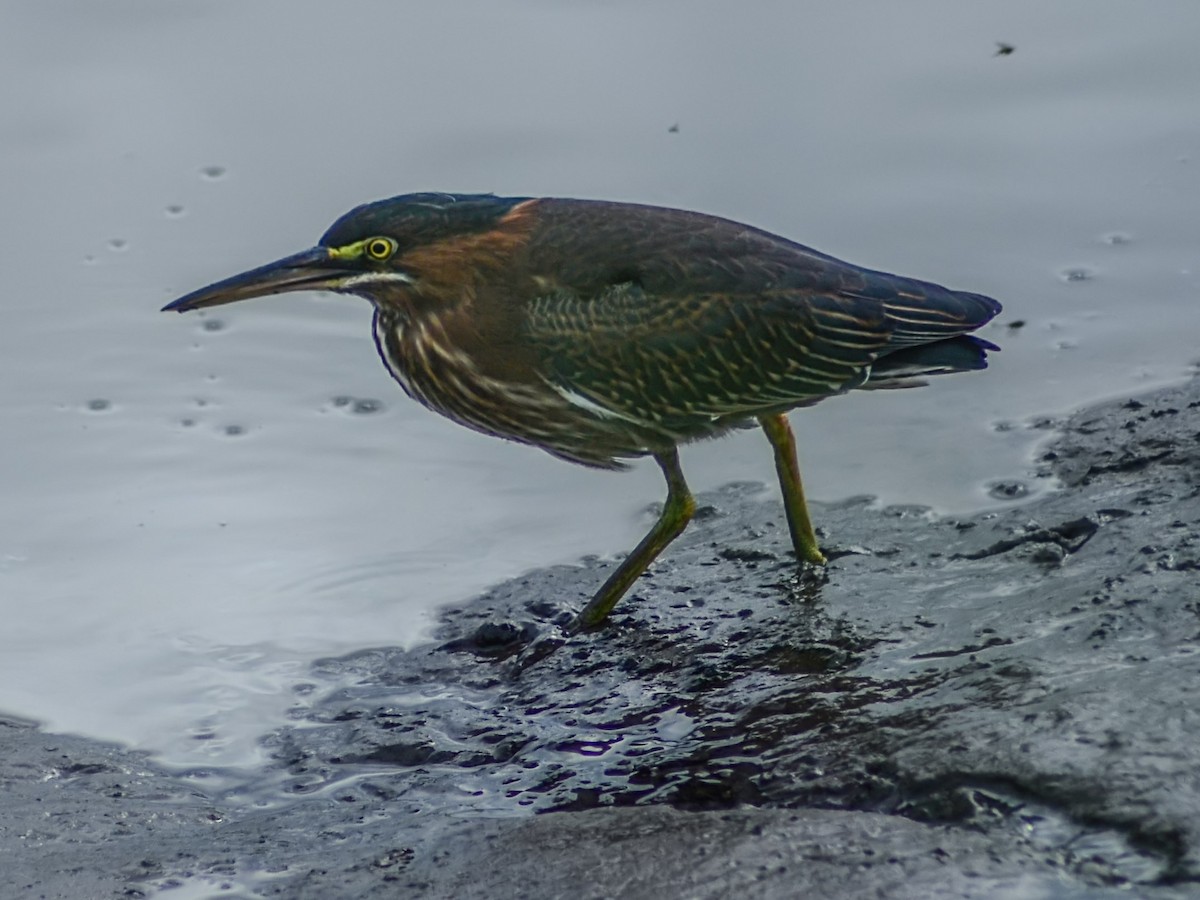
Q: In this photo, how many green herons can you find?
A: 1